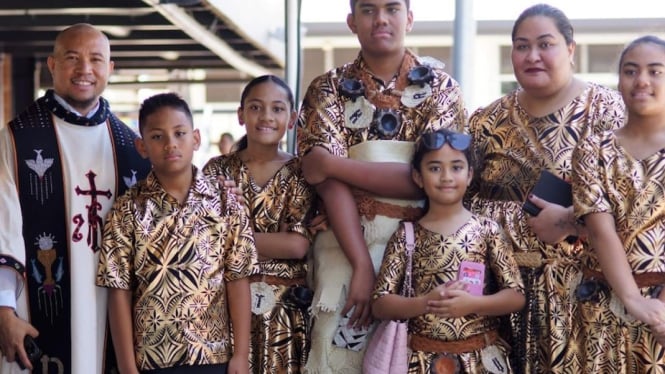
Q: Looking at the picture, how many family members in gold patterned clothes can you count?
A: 6